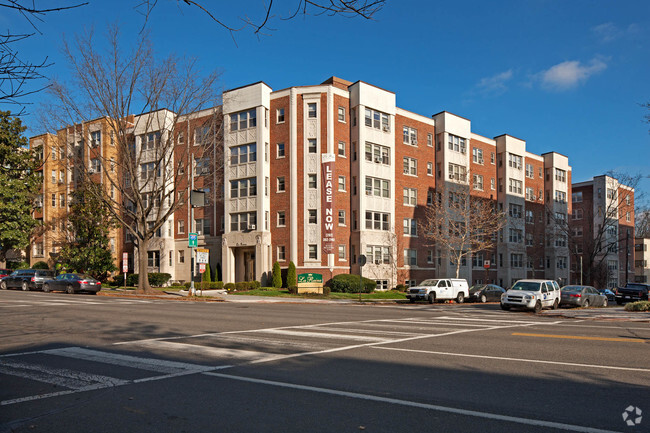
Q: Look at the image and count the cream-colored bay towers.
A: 7